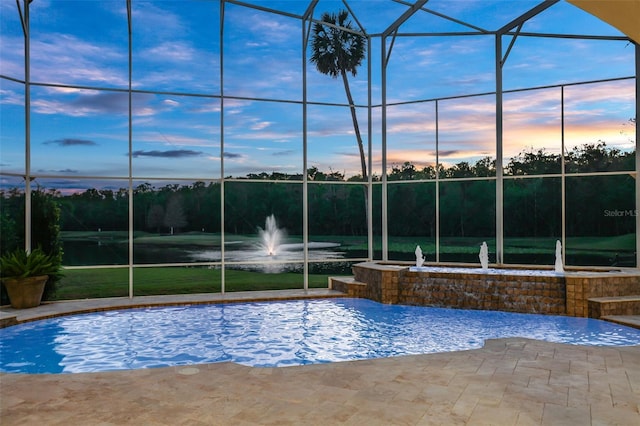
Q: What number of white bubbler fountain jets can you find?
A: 3